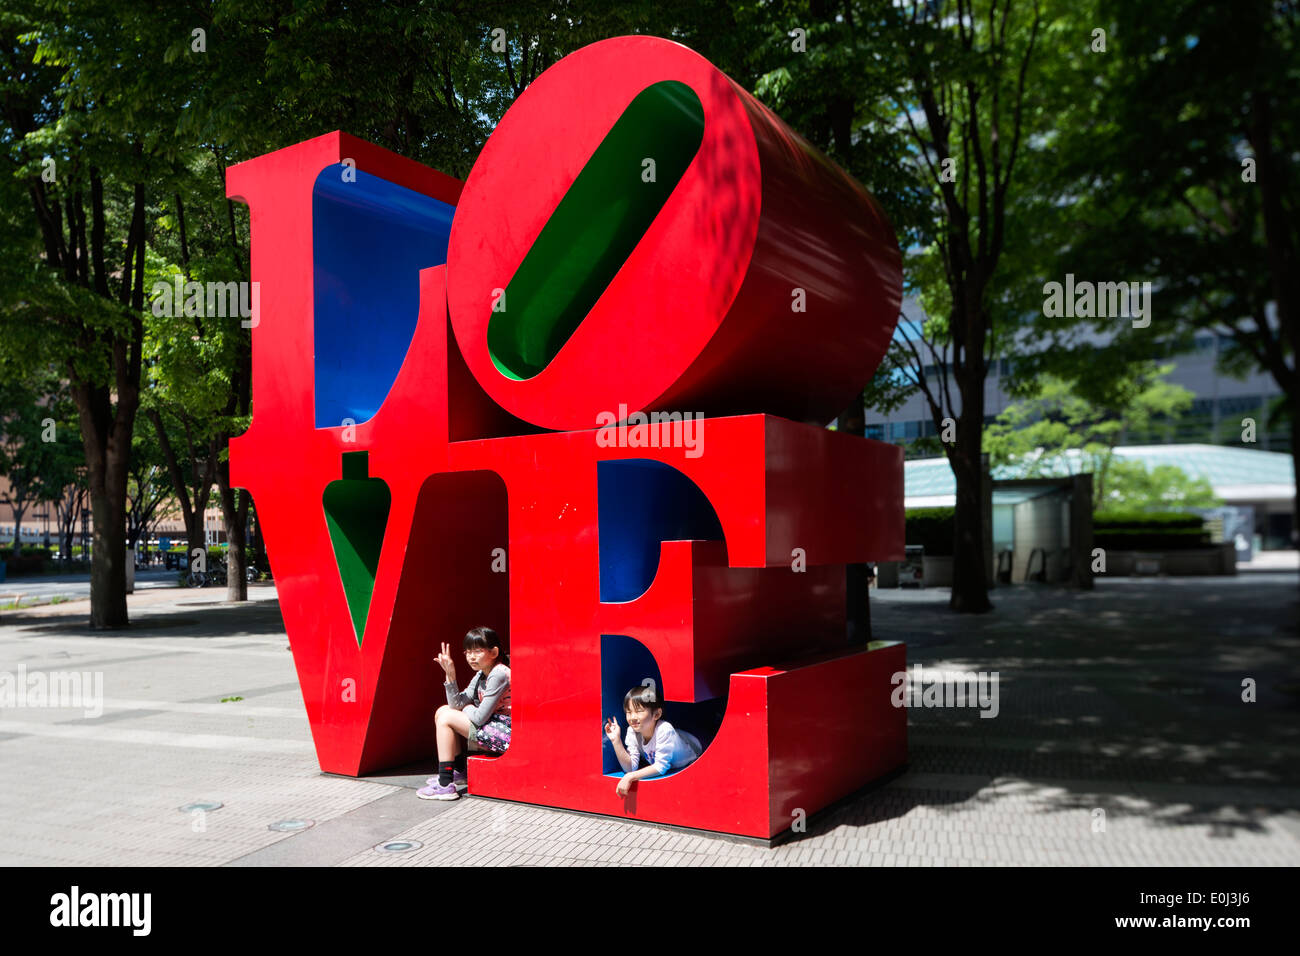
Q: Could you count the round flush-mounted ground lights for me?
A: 3